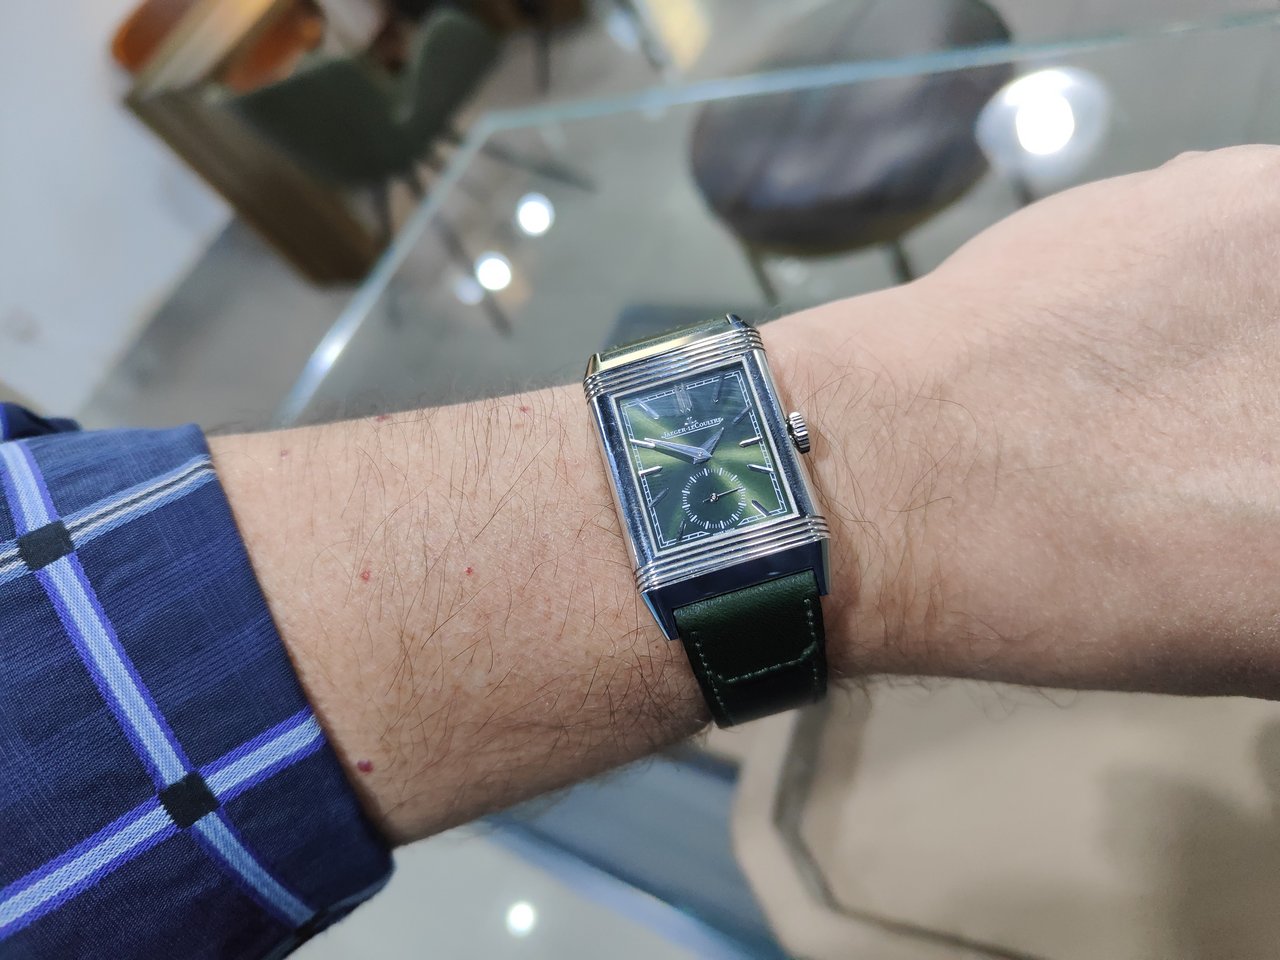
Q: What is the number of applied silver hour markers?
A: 11